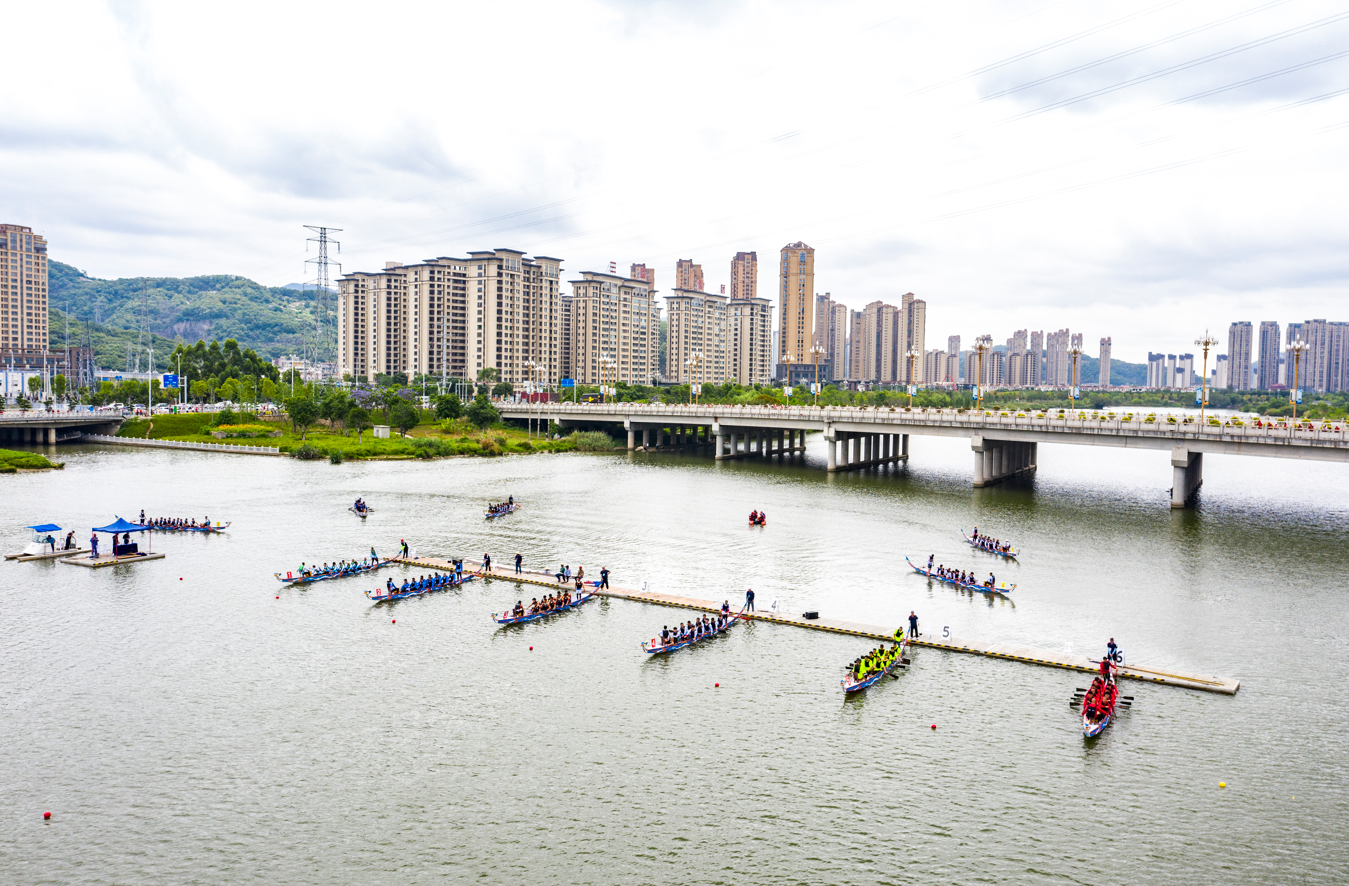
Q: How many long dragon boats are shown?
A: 11